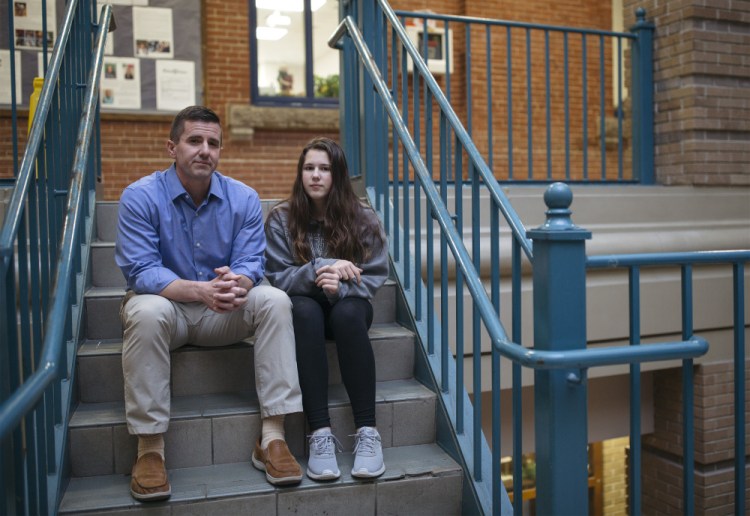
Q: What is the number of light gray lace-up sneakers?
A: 2